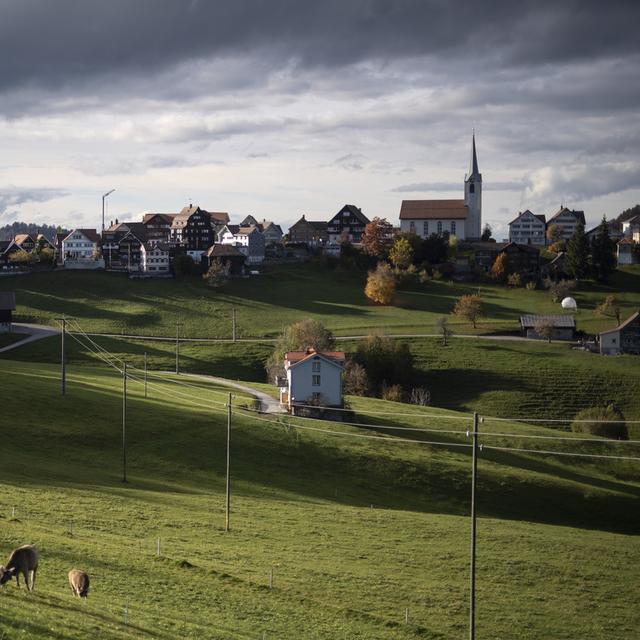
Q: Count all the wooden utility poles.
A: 7